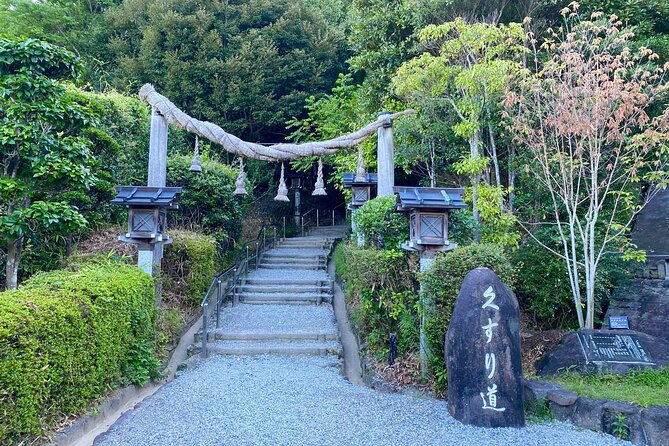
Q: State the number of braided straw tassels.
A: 5